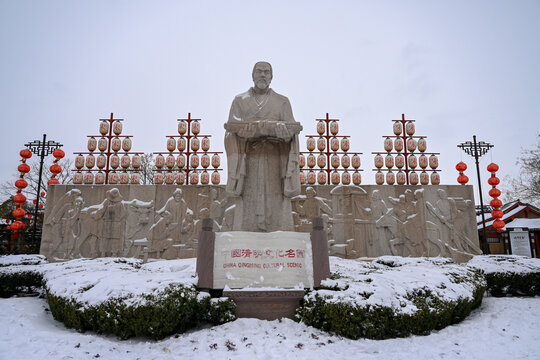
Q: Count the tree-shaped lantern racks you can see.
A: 4